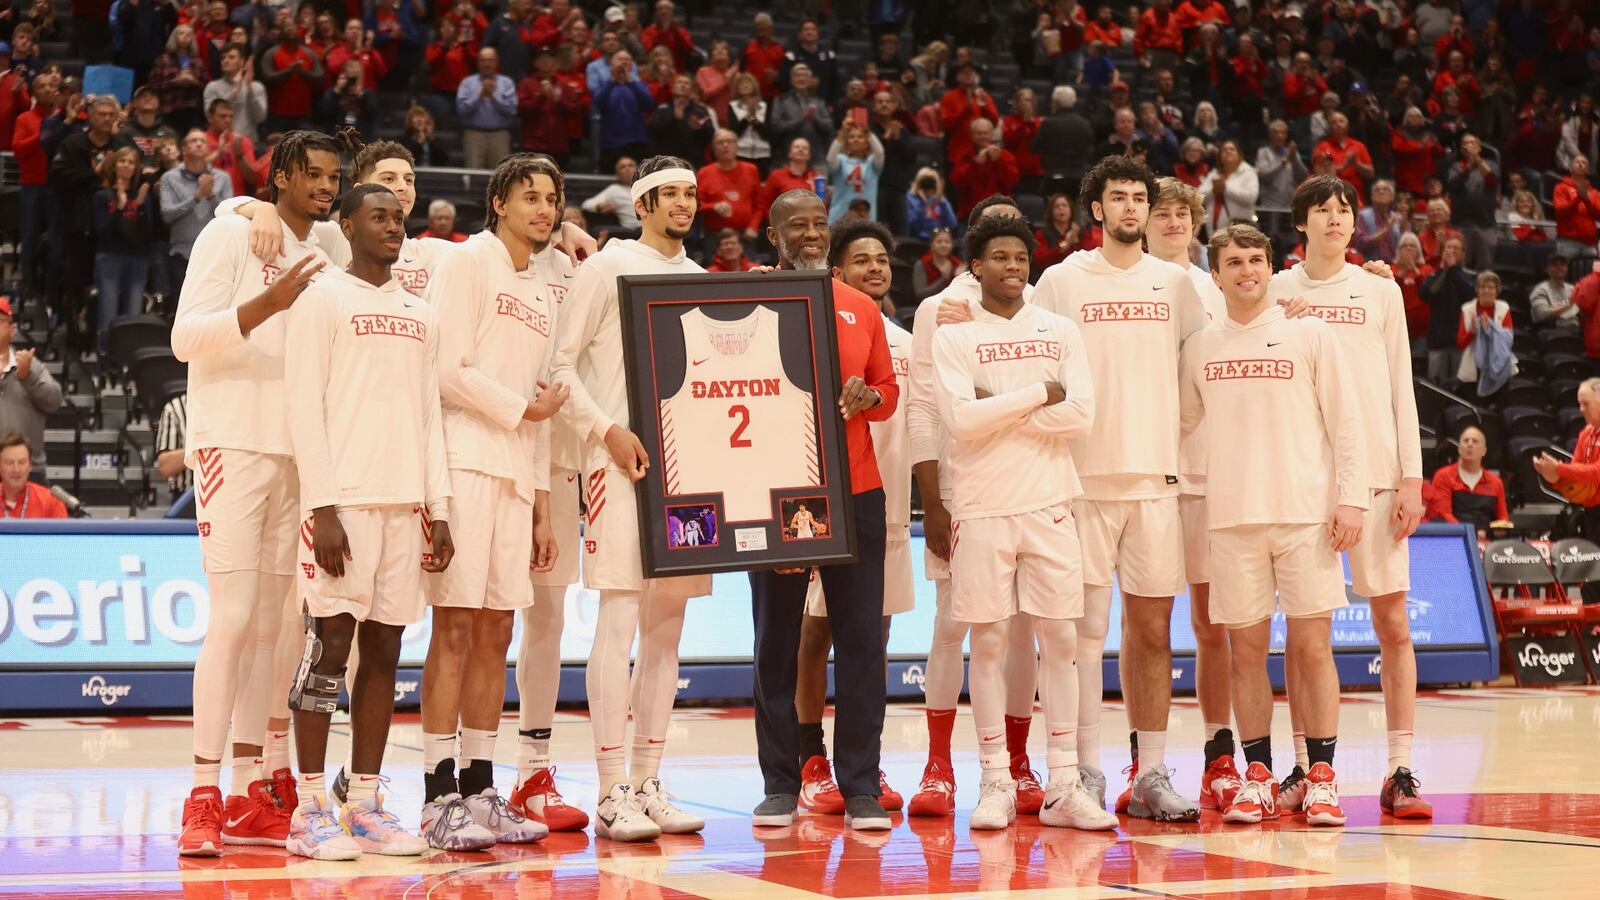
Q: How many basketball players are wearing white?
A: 13